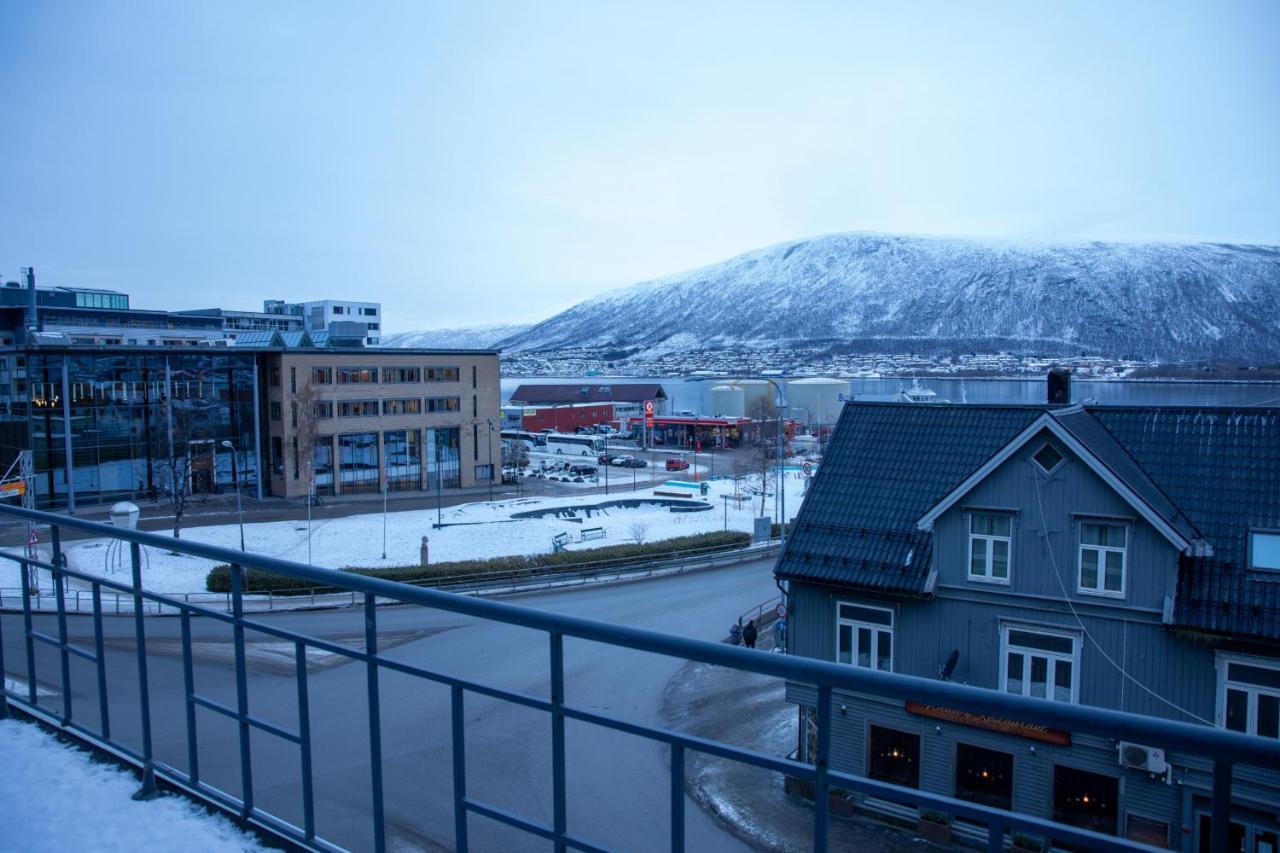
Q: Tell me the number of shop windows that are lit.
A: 3